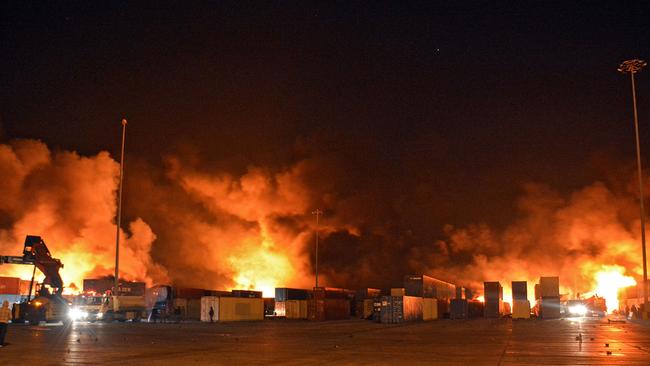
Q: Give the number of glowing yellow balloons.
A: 0